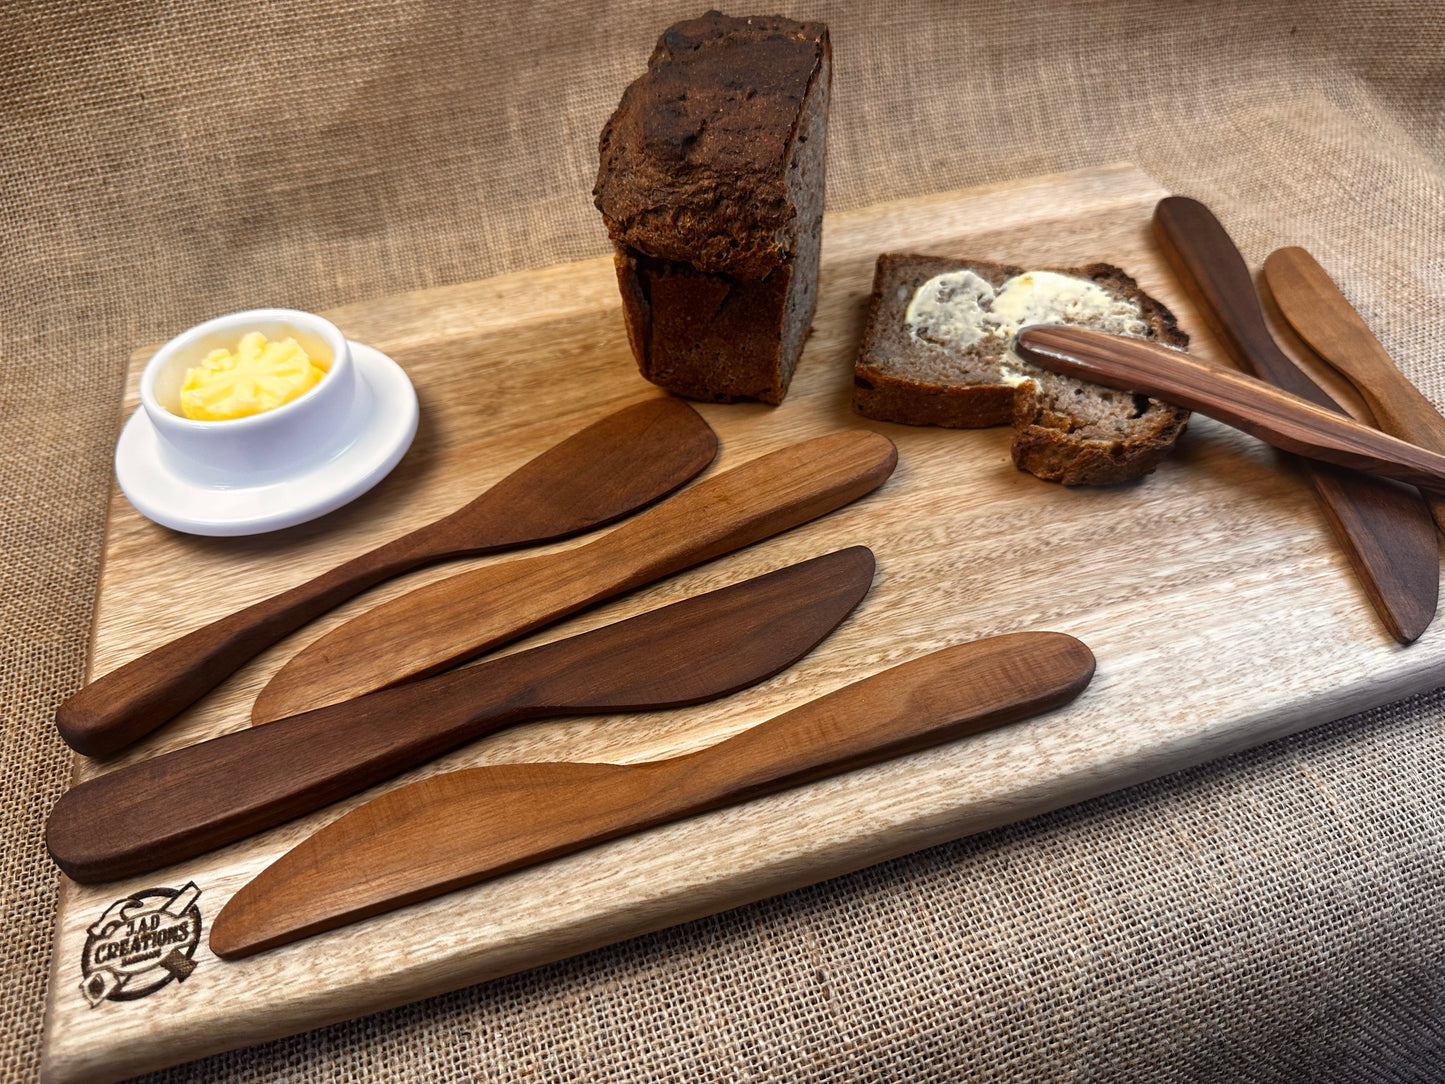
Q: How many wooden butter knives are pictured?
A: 7